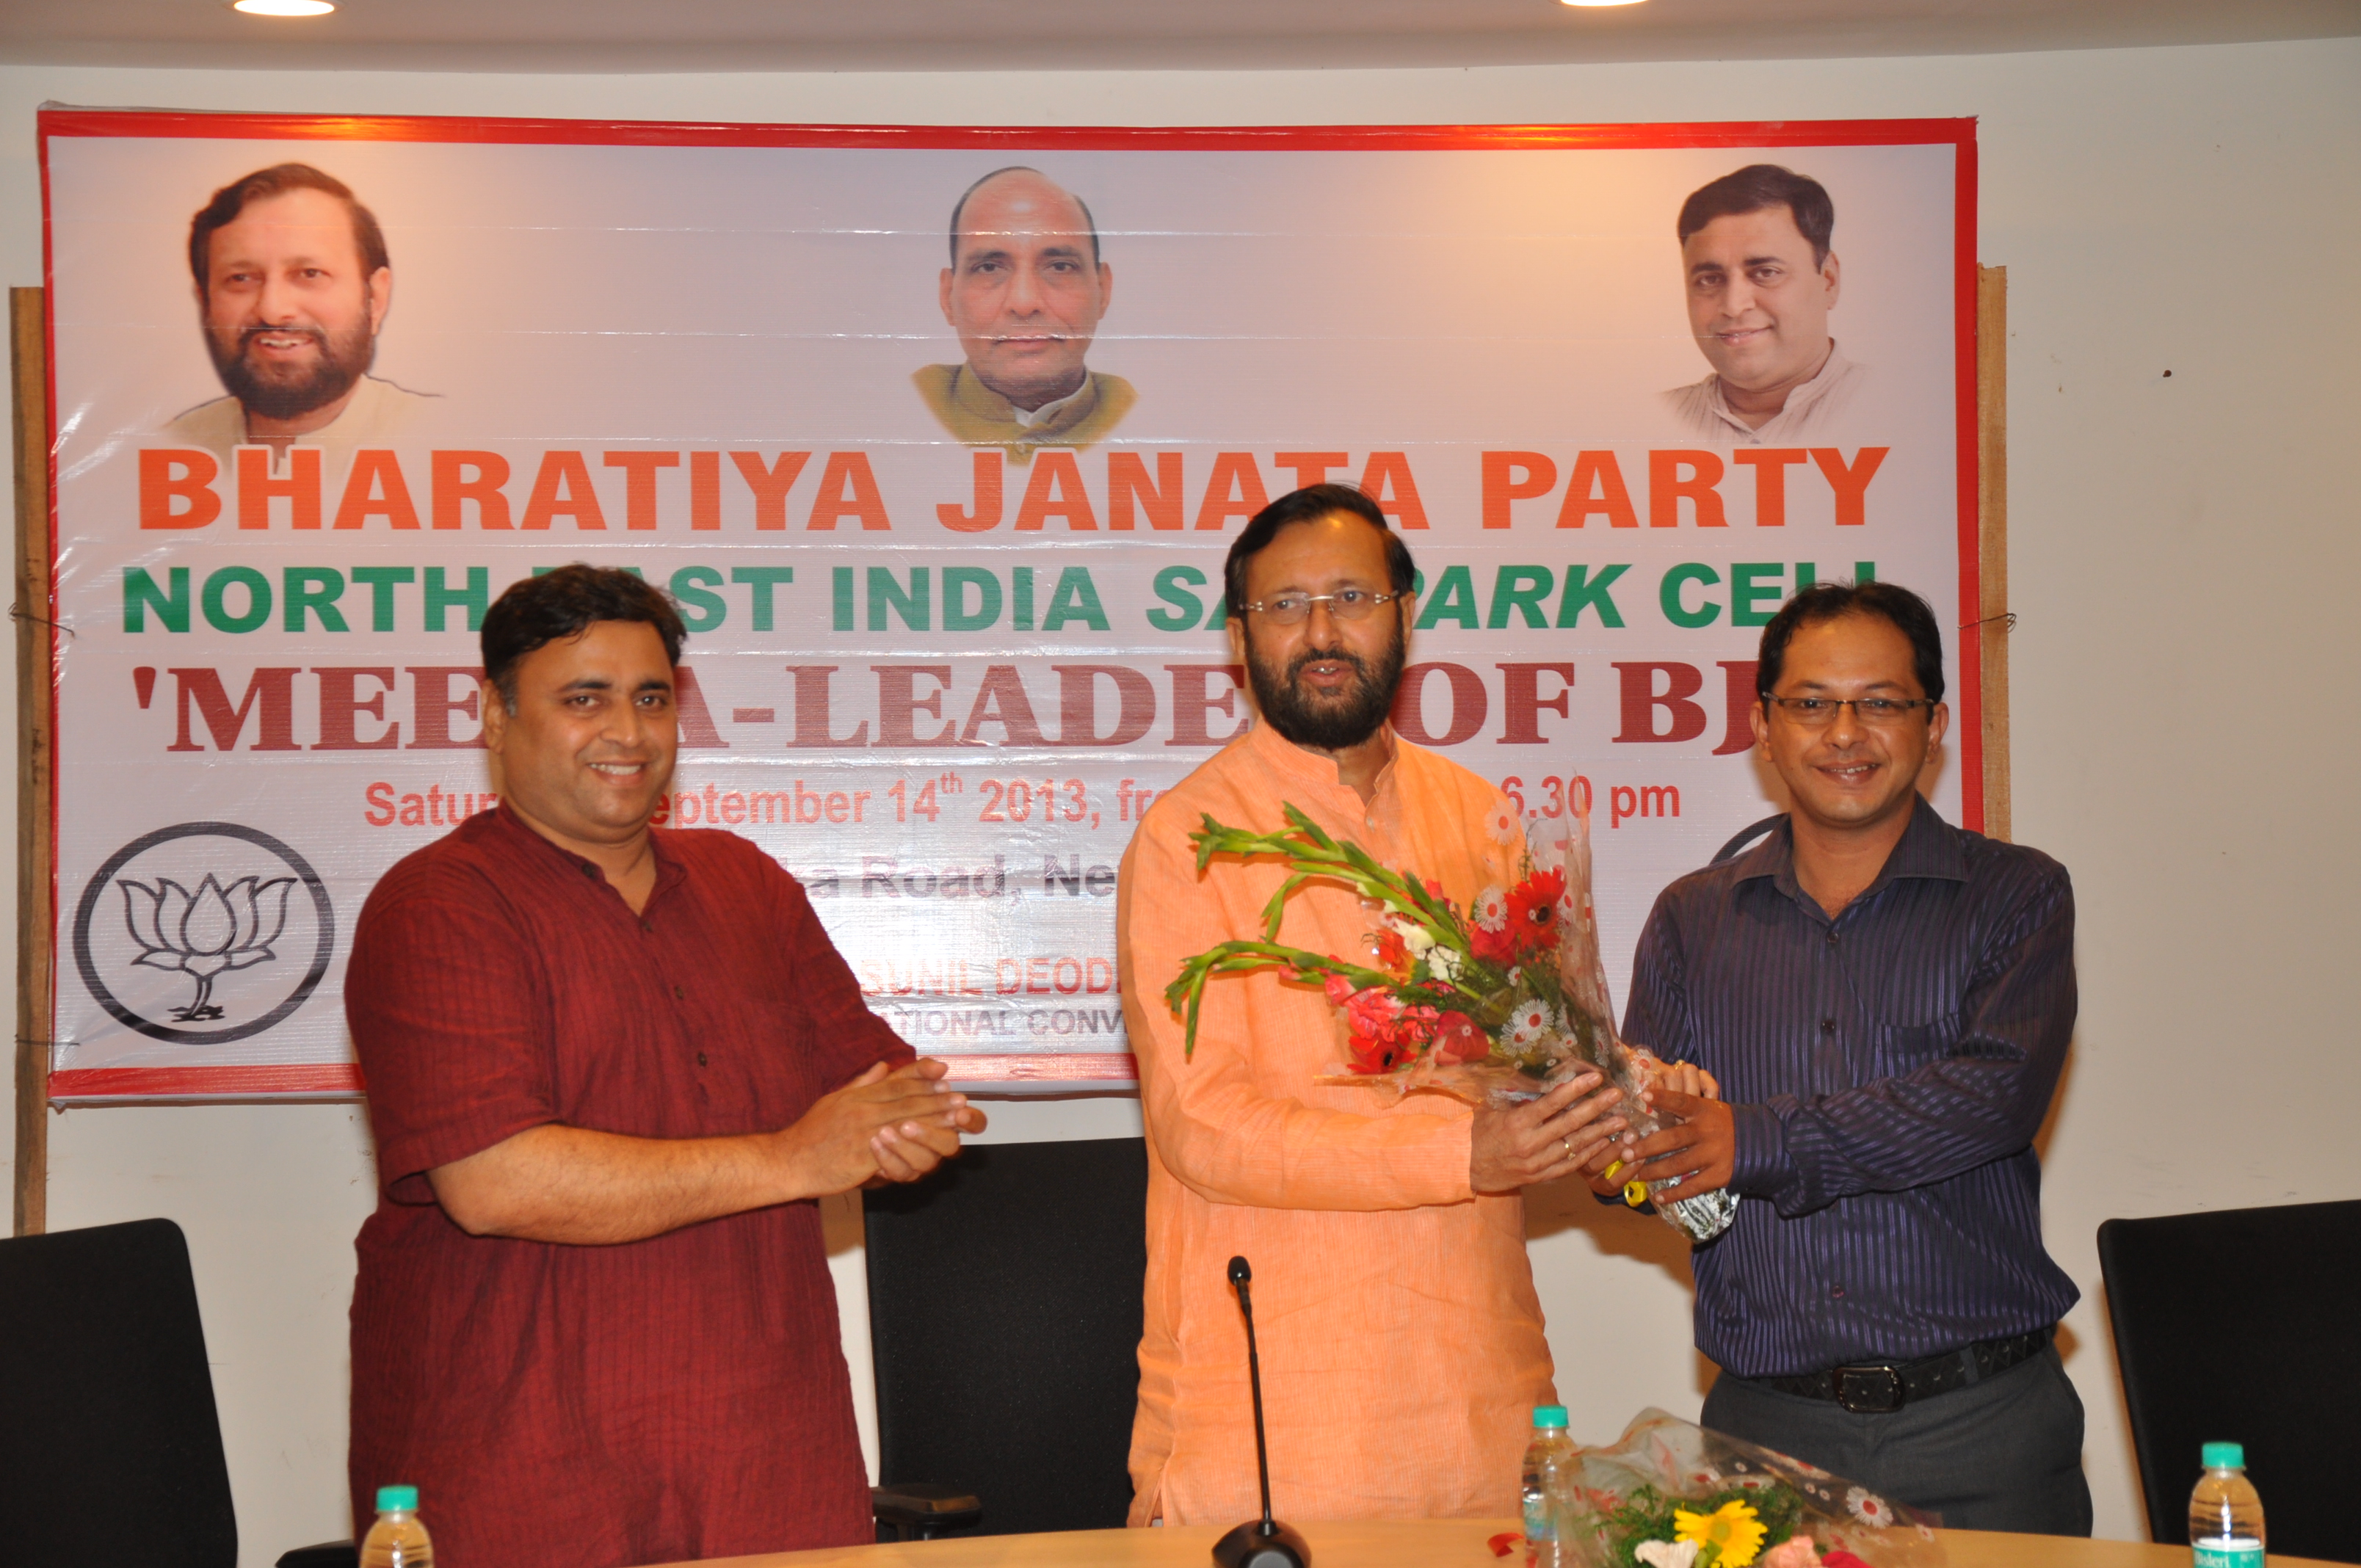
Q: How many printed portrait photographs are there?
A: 3